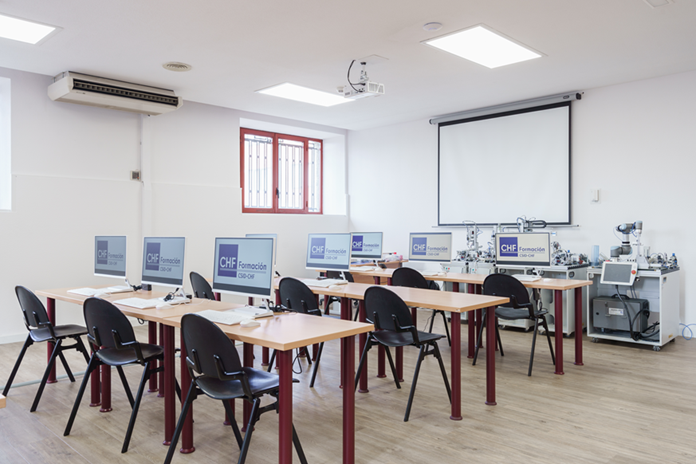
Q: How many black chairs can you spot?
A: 9